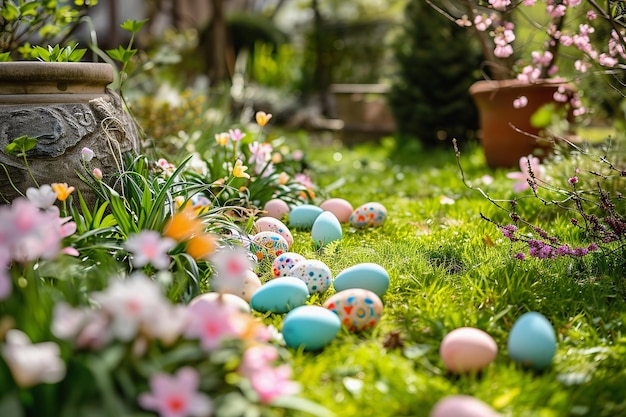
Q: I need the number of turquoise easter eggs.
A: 6